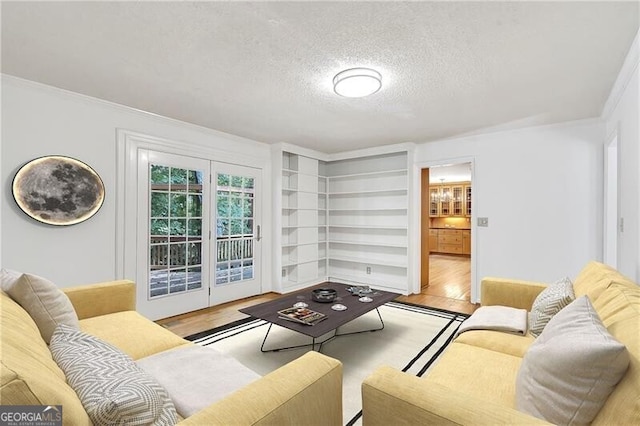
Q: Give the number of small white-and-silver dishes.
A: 3